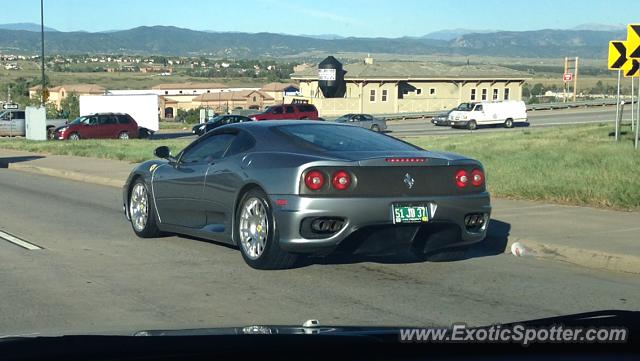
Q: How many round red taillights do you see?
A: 4